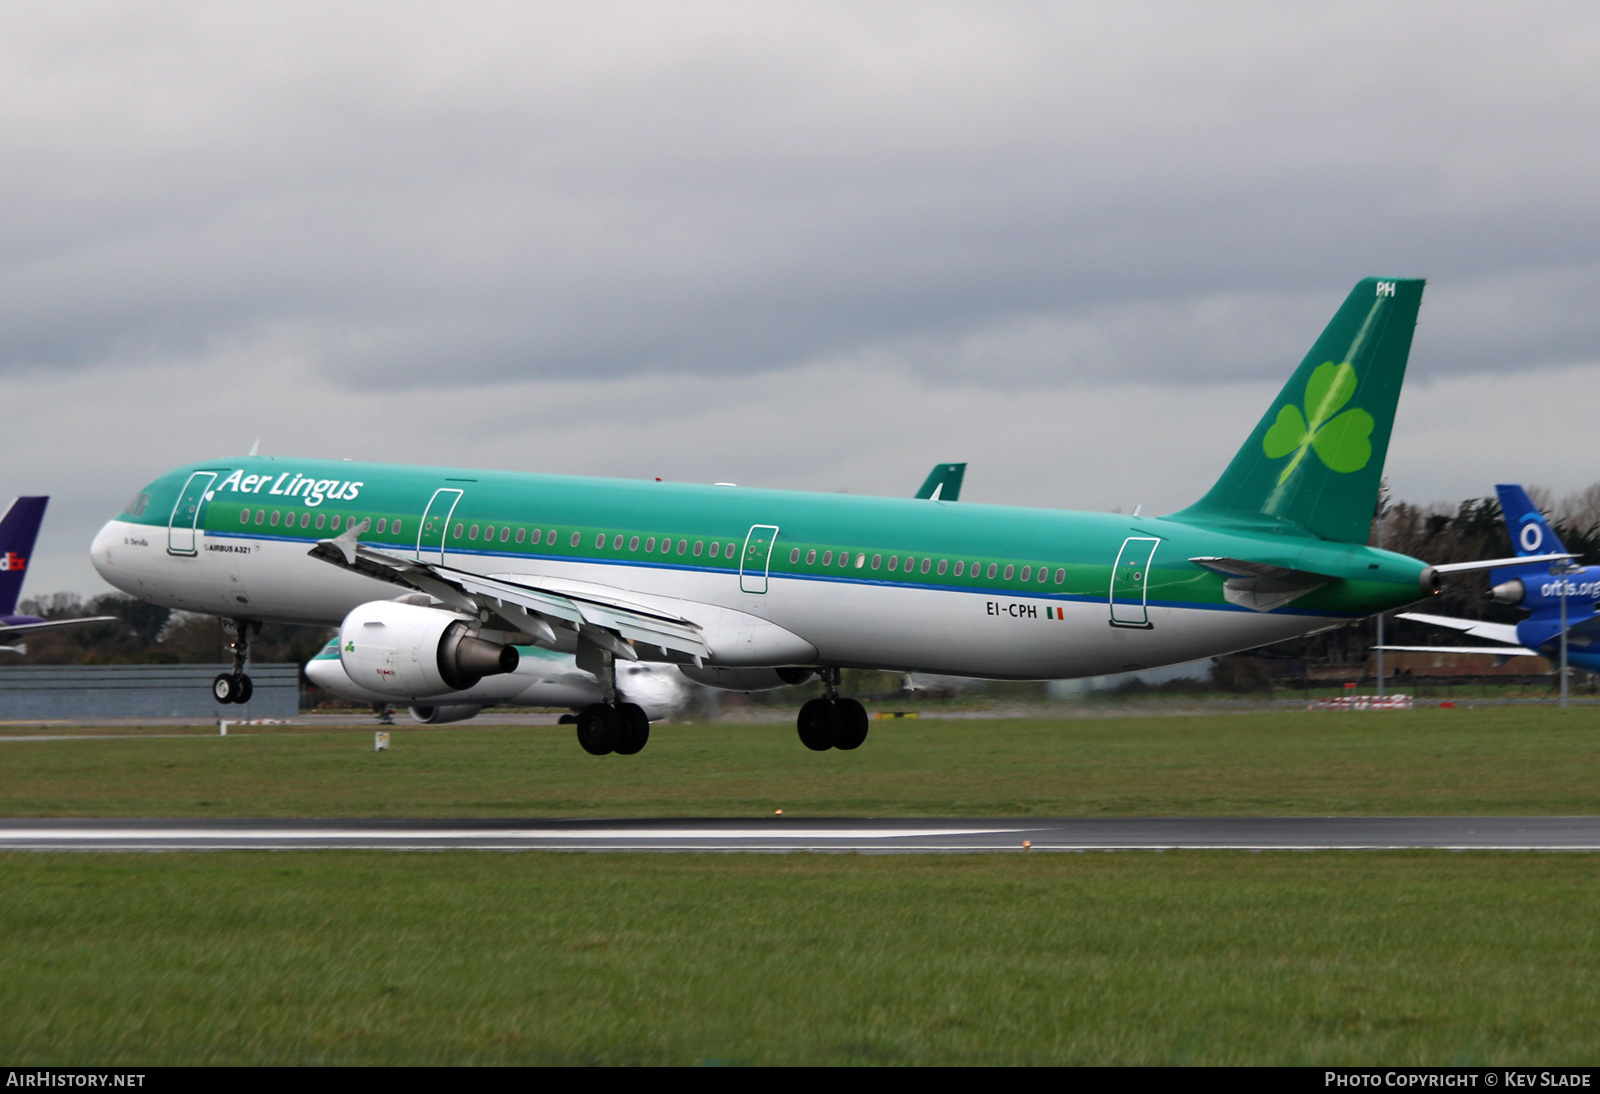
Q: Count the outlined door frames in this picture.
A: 4